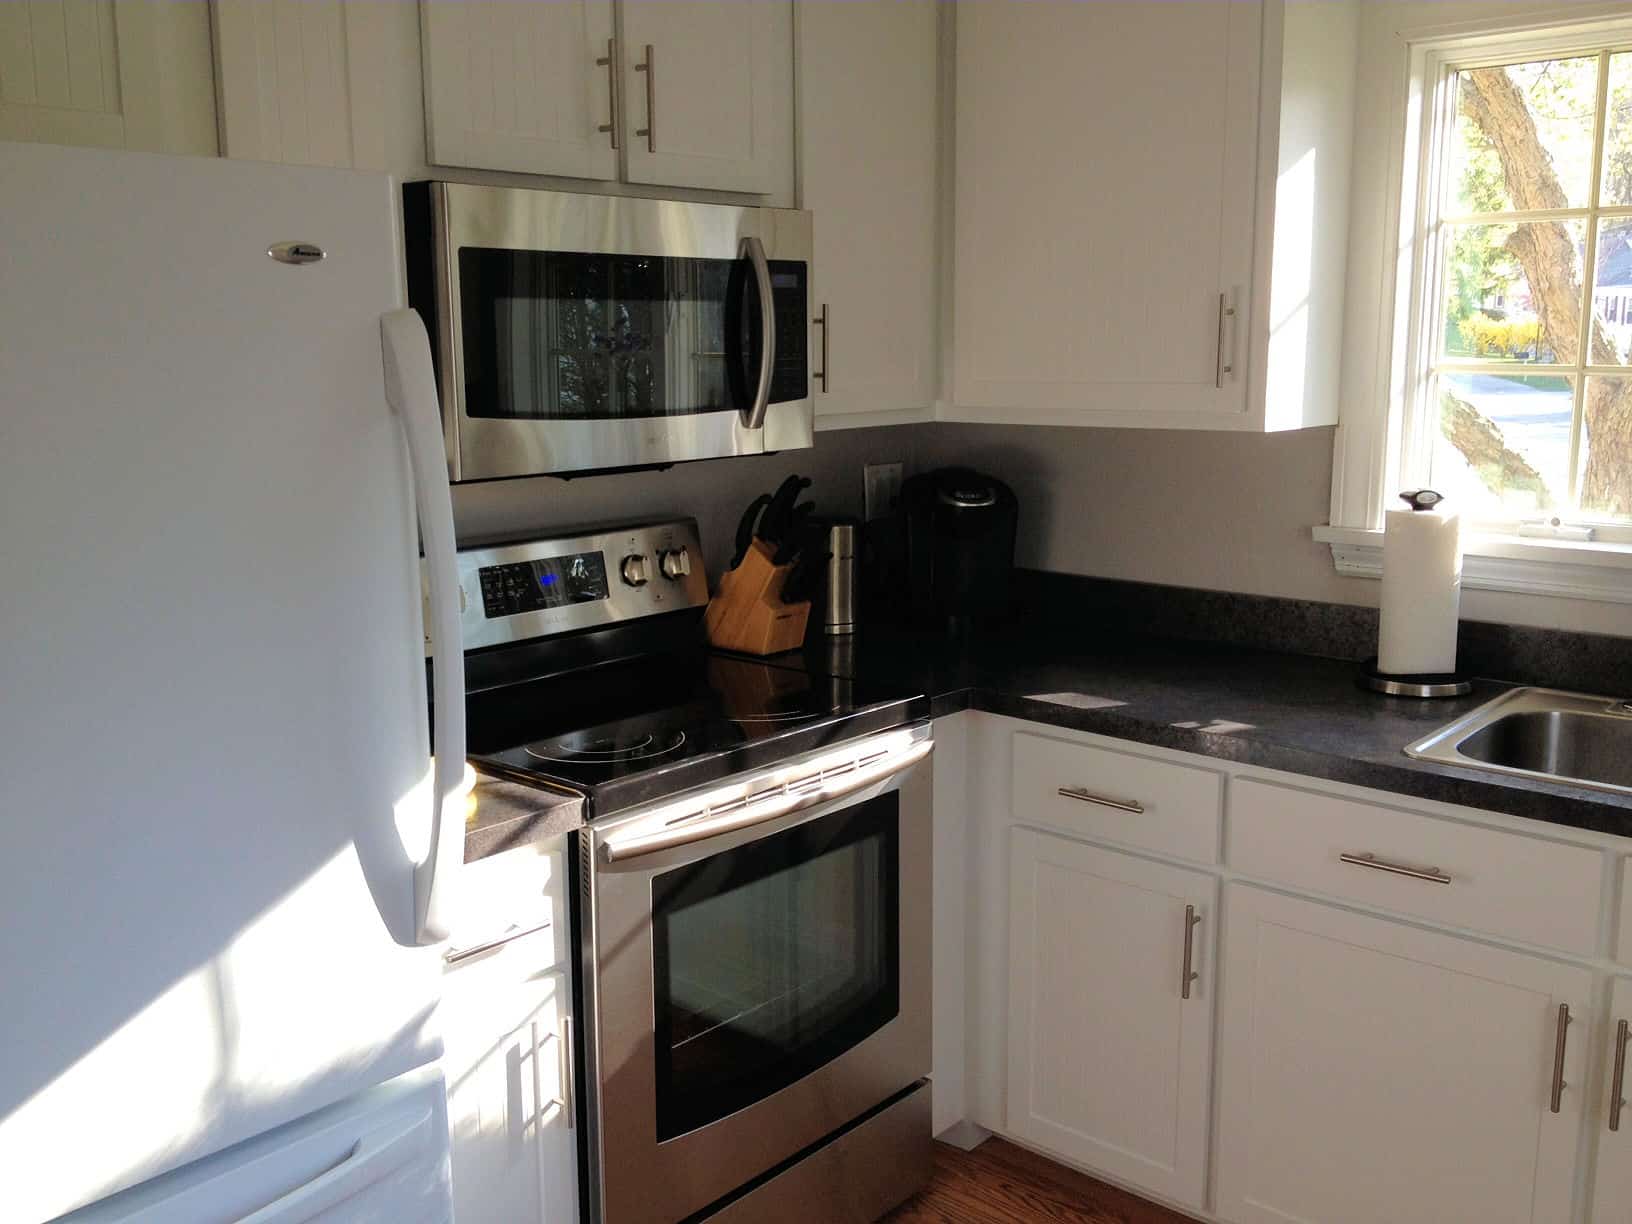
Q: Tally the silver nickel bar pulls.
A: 11